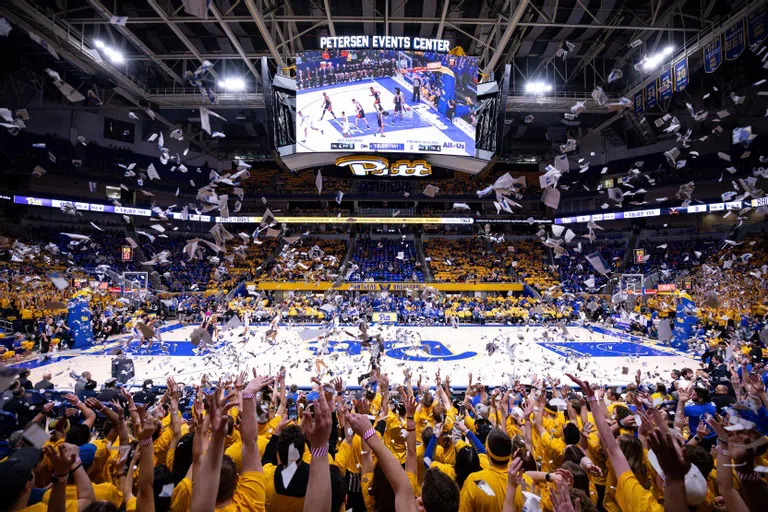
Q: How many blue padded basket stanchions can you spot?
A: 2